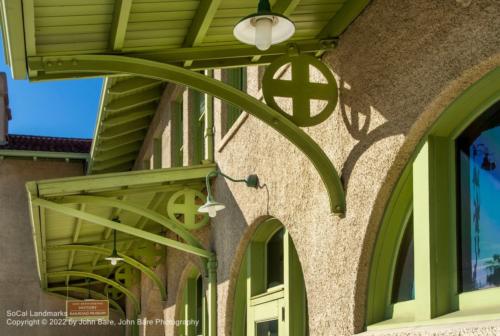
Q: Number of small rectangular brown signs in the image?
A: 1